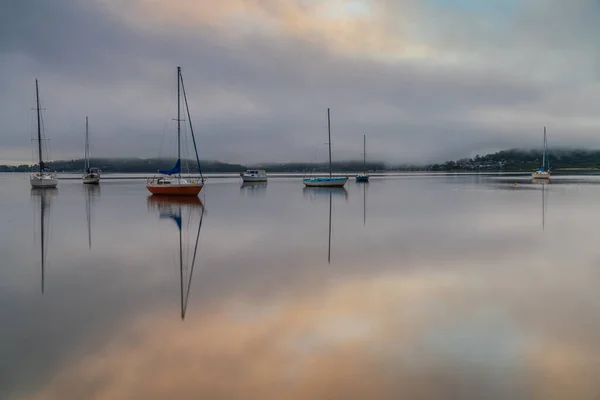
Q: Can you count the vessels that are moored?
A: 7